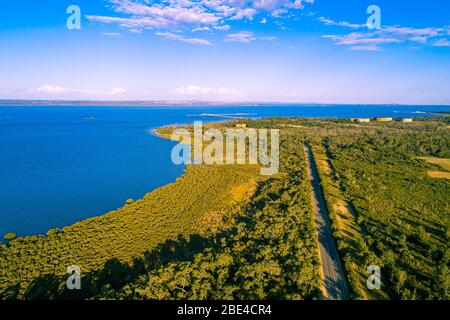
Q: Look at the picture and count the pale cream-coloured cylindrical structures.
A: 3